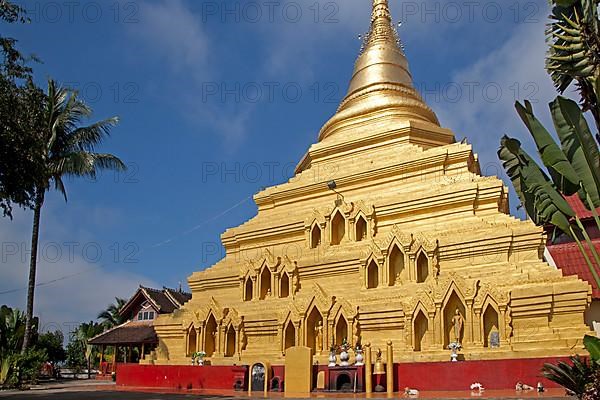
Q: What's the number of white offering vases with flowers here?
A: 5